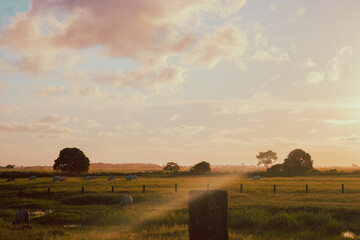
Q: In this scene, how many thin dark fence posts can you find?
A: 11